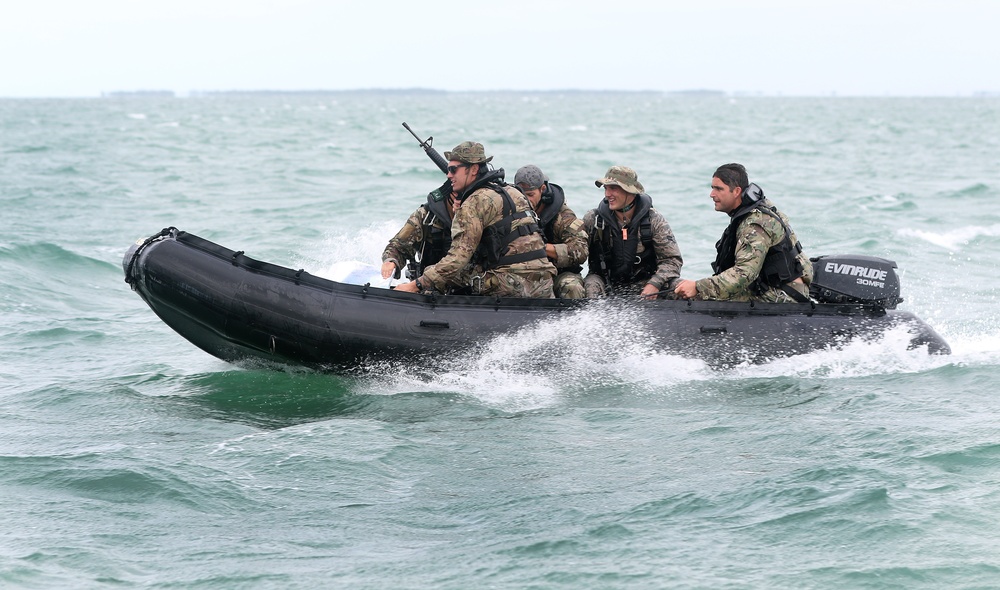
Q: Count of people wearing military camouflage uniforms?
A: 5